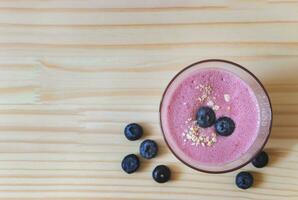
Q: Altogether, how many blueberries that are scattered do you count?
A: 6